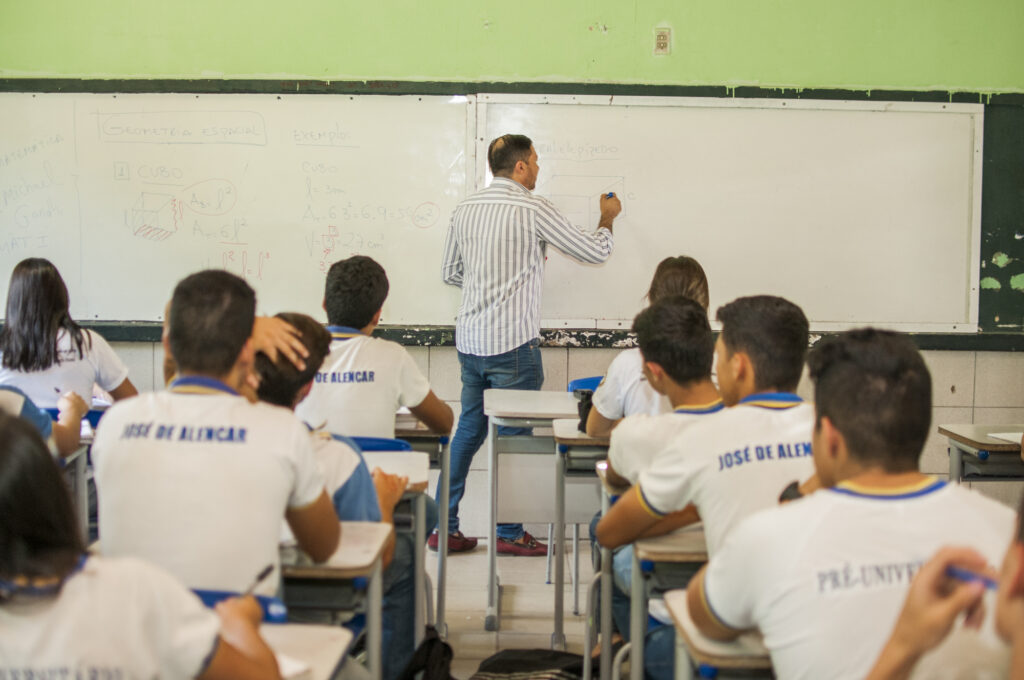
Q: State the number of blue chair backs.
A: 4